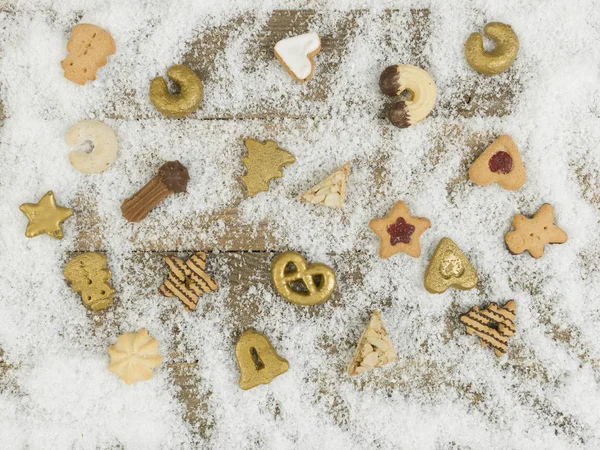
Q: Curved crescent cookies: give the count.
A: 4